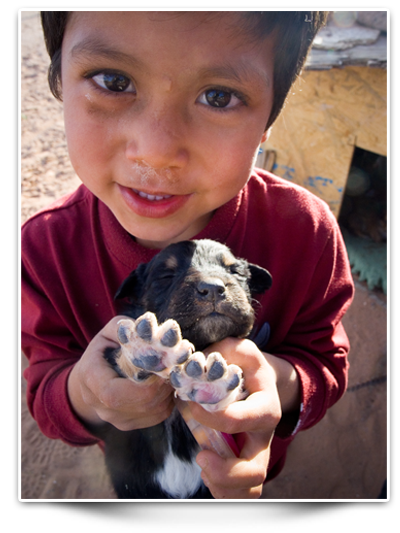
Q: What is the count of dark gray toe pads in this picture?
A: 8